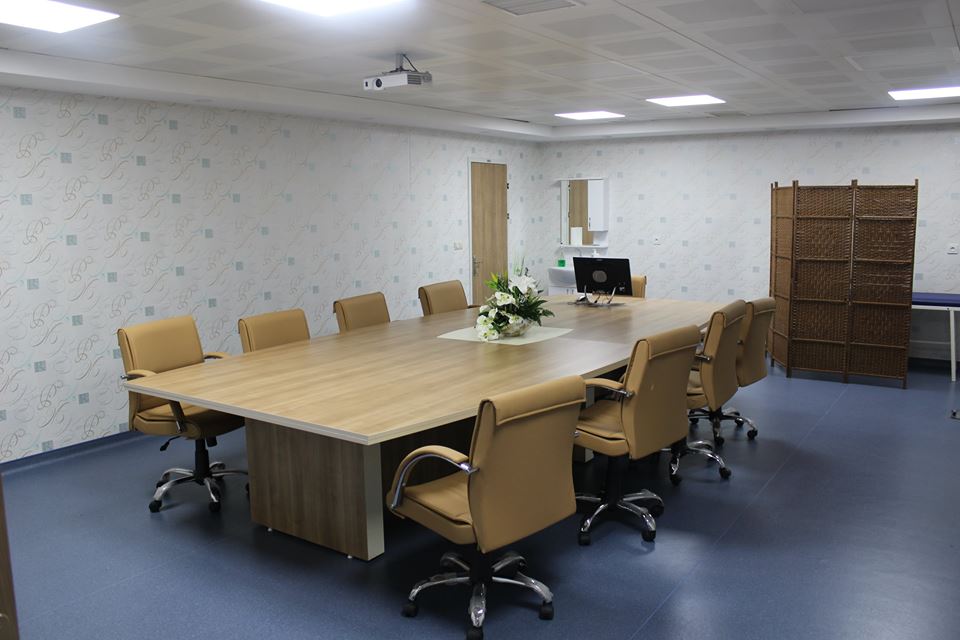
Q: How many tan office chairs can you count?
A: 9